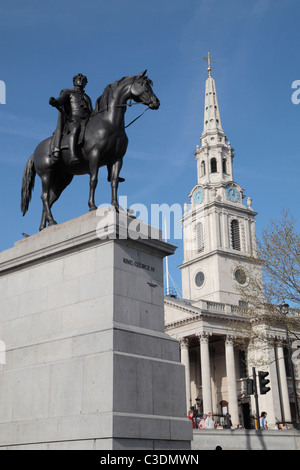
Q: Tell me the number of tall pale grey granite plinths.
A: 1